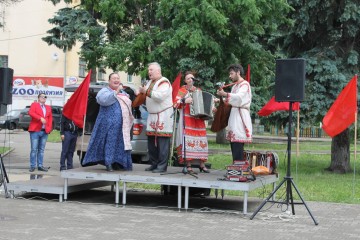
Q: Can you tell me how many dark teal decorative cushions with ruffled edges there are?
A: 0